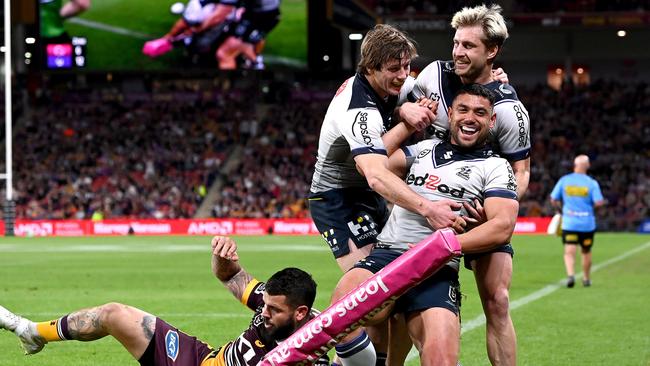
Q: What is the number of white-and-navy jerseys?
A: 3